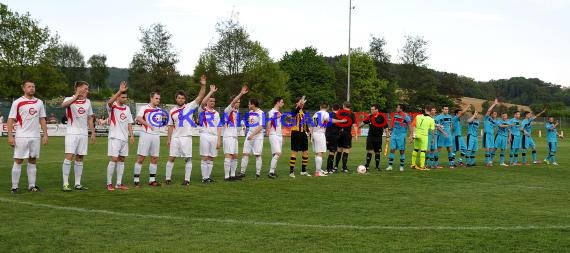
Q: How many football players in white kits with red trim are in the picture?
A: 10